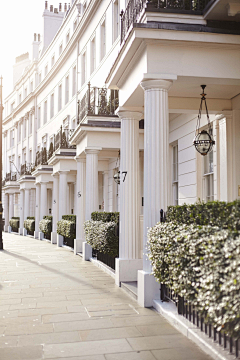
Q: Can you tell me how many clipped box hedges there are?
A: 6